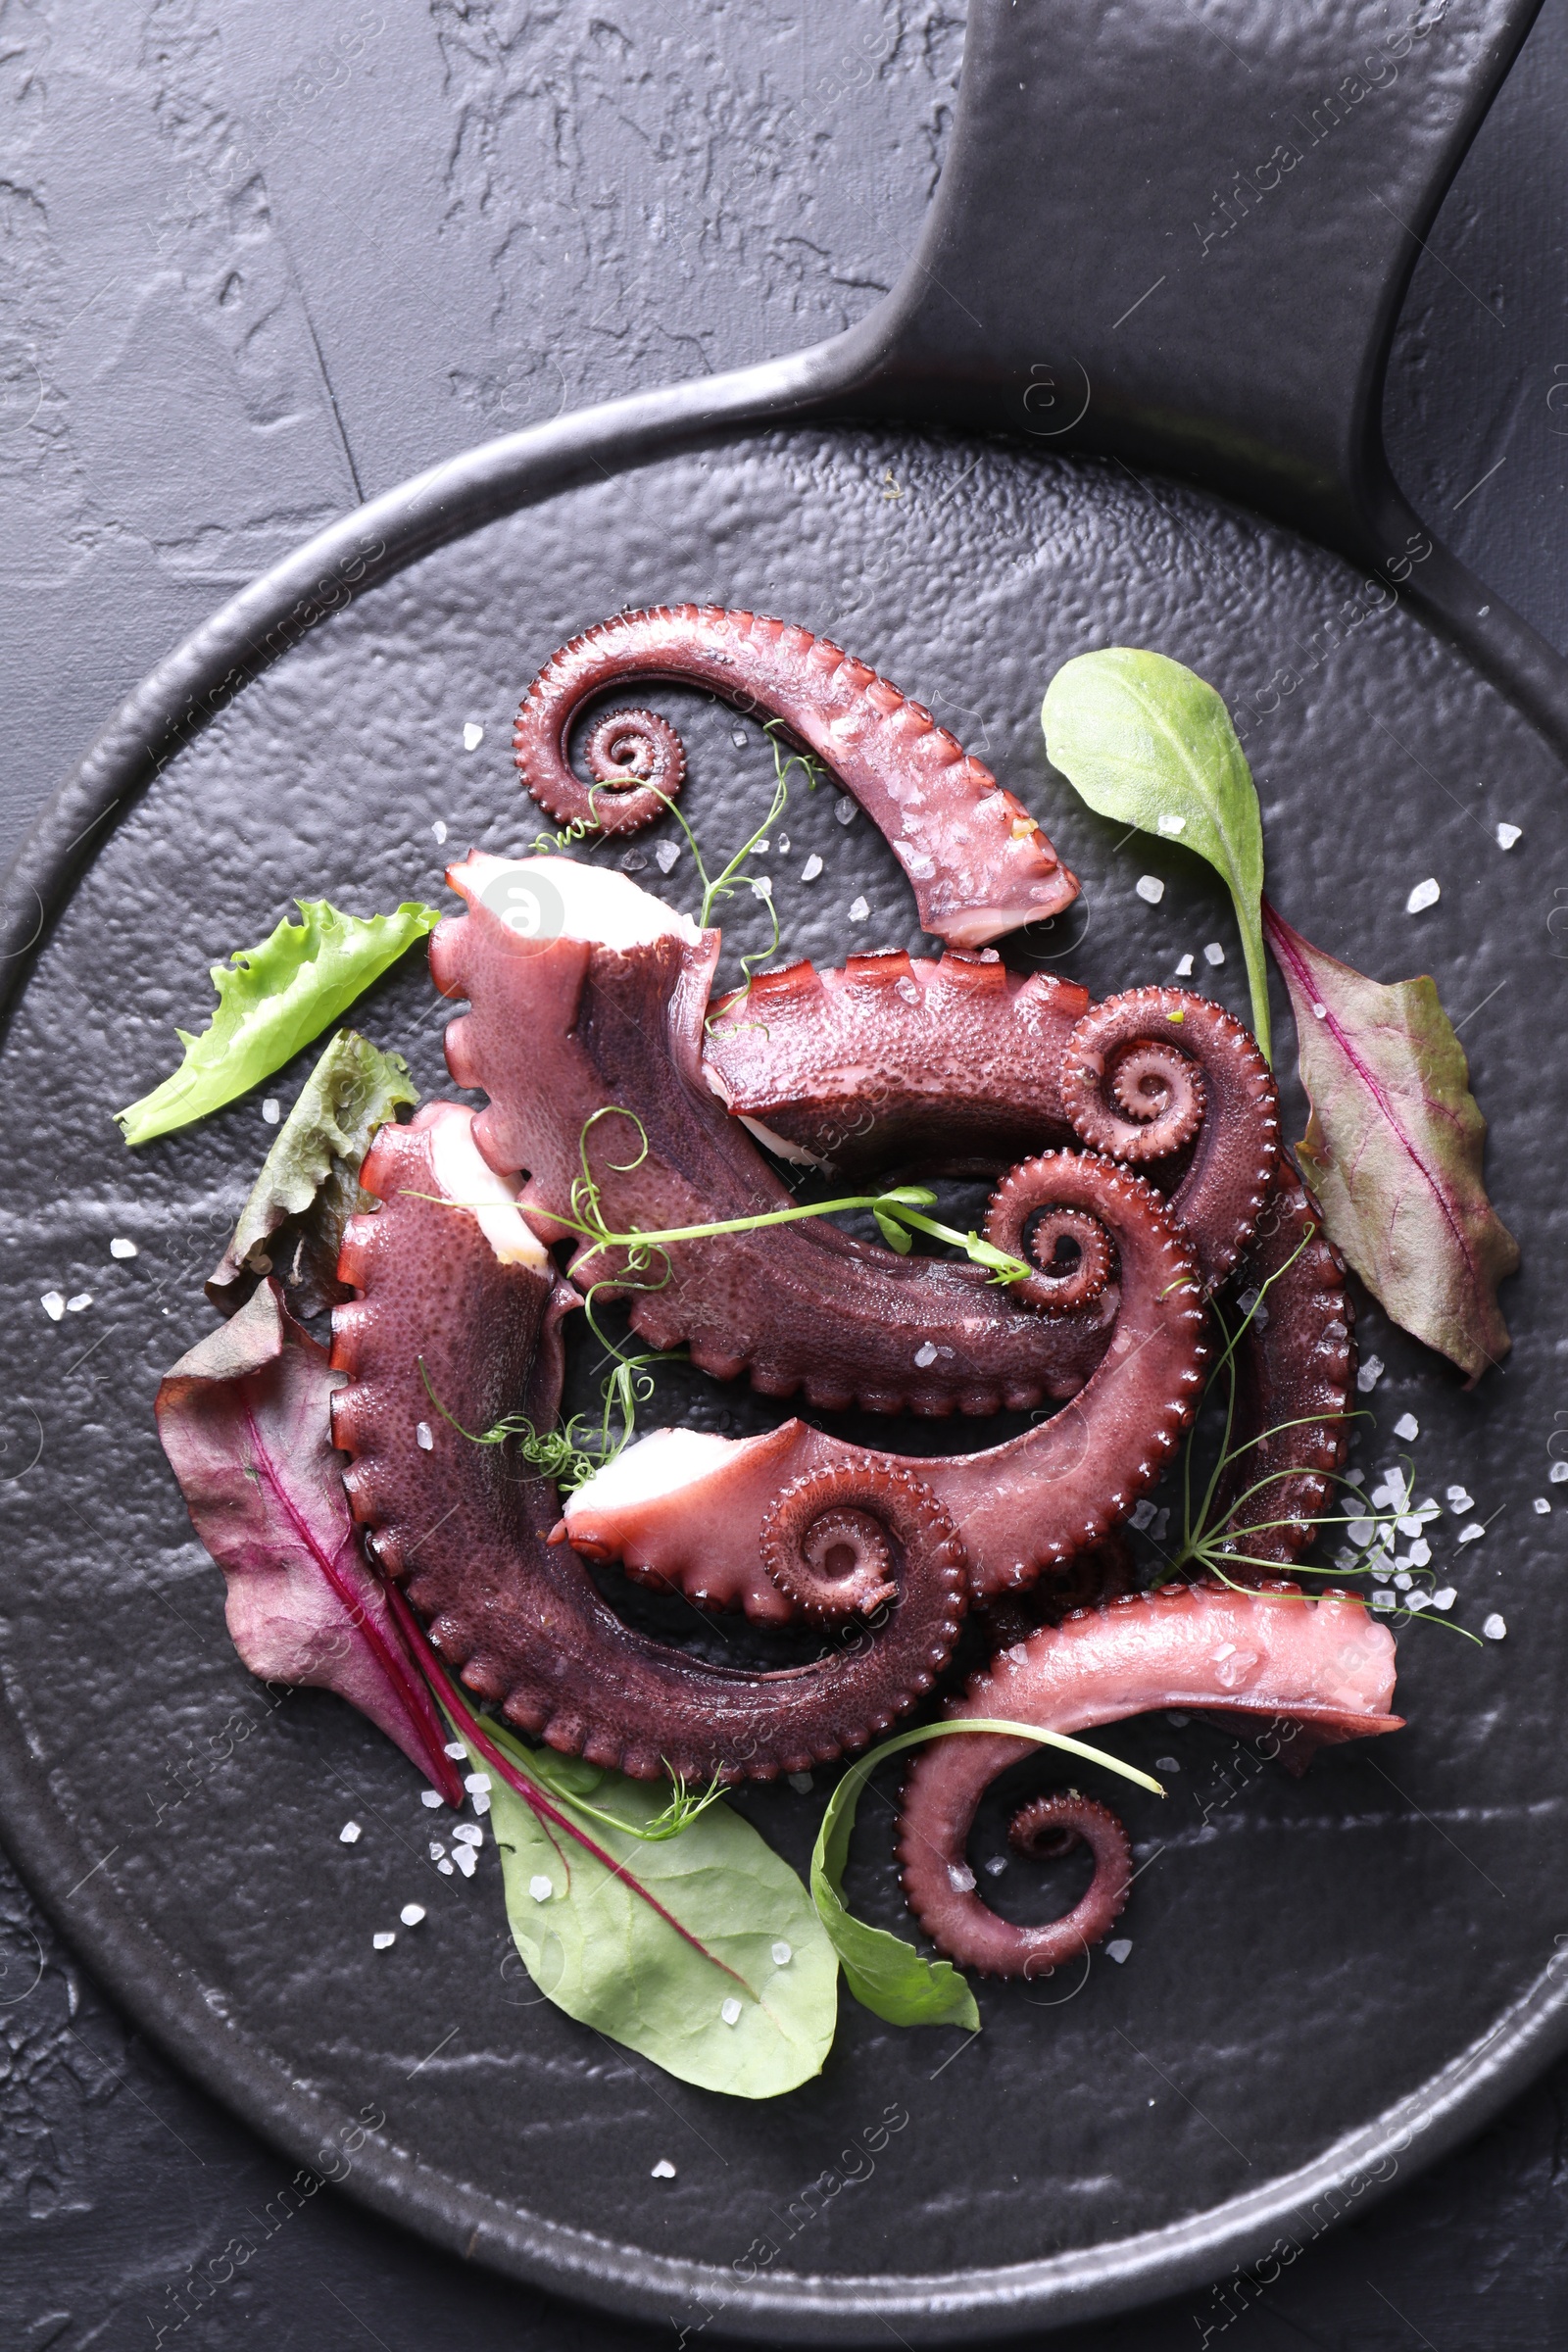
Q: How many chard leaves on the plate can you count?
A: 3